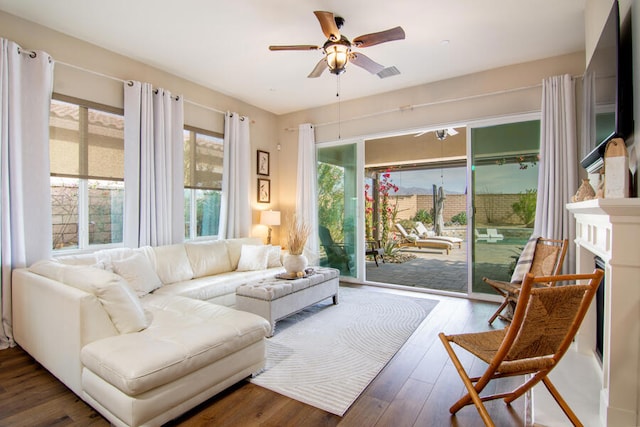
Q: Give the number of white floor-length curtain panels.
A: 5